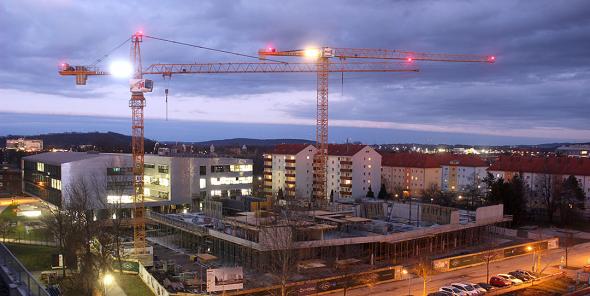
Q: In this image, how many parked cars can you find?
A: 9